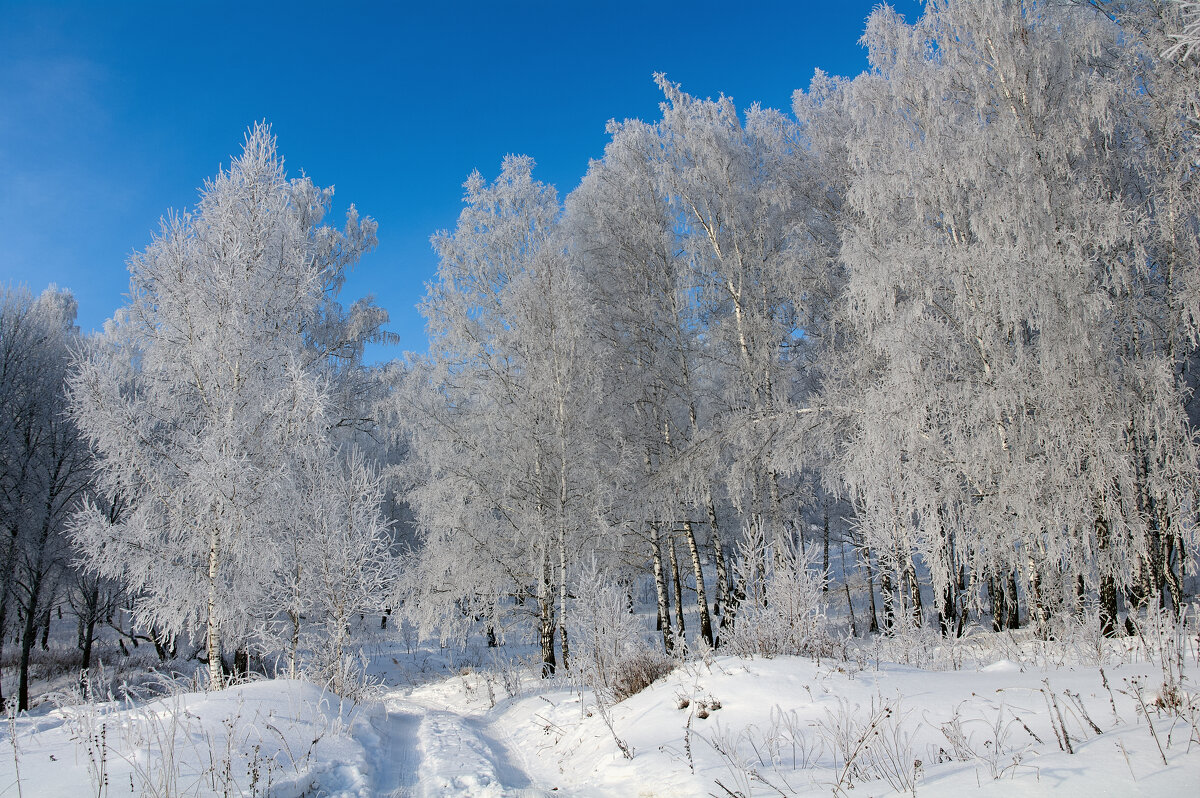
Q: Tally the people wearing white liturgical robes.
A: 0